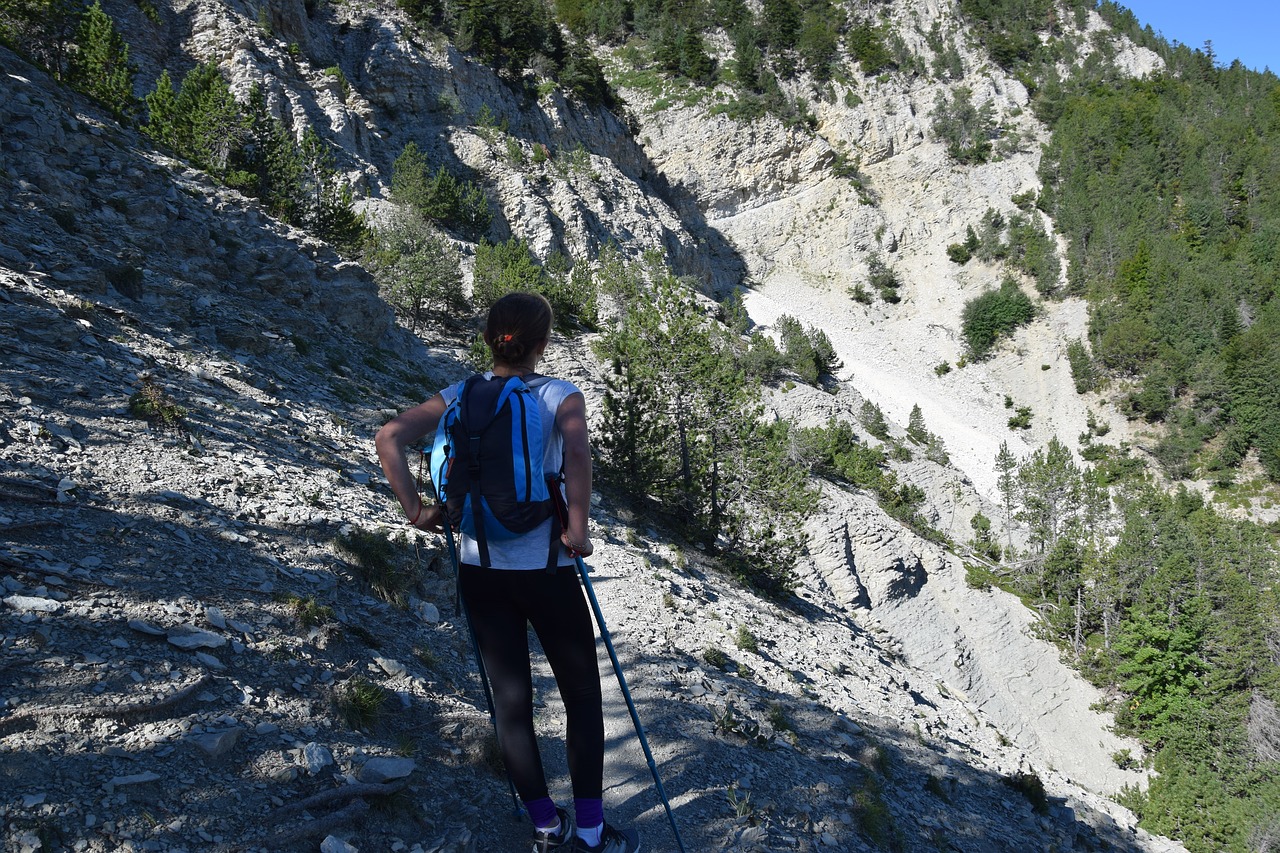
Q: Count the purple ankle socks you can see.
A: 2